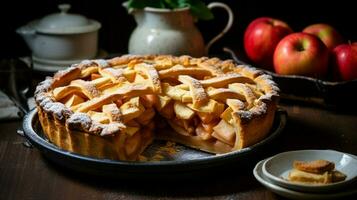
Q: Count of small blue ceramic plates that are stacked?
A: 2